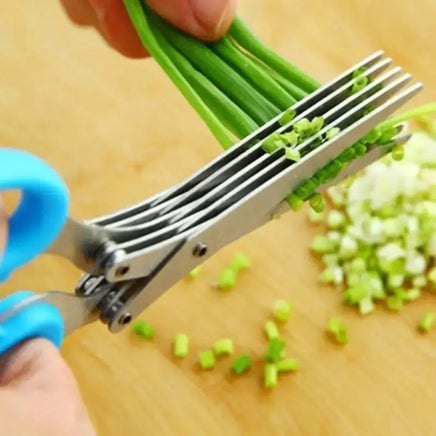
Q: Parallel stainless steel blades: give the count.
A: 5